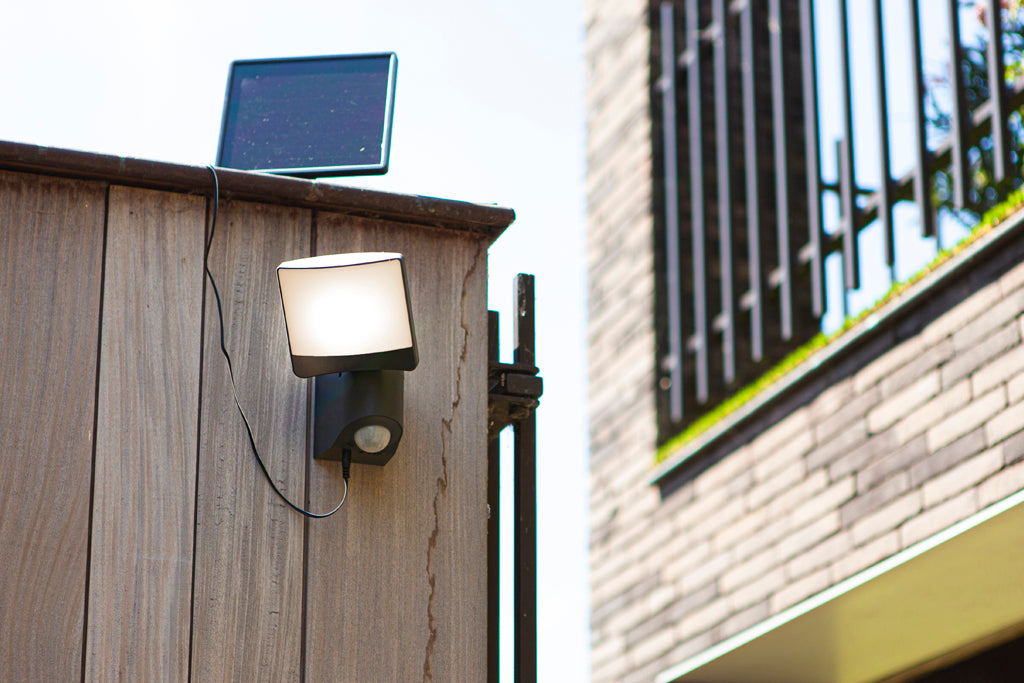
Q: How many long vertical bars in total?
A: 11